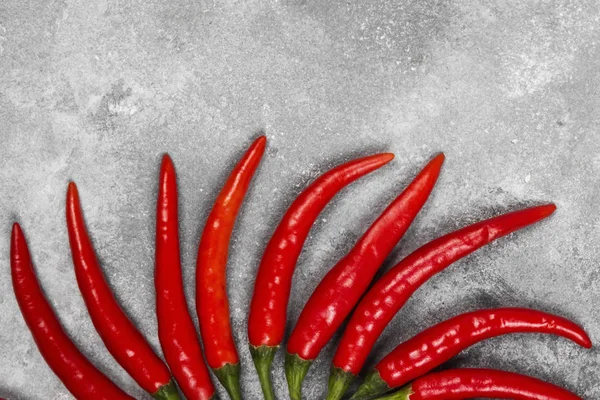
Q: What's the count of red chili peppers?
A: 9